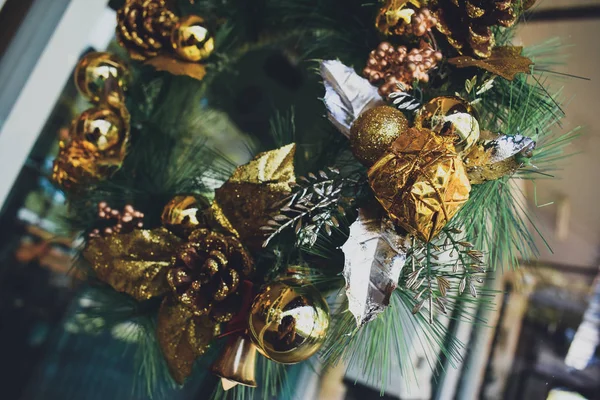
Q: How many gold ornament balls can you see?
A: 8